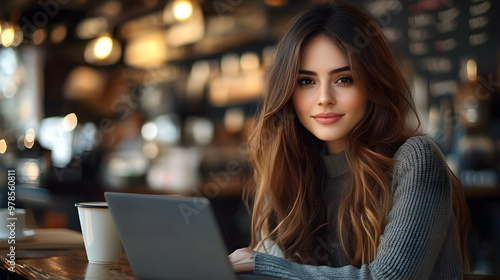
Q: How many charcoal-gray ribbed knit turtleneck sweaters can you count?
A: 1